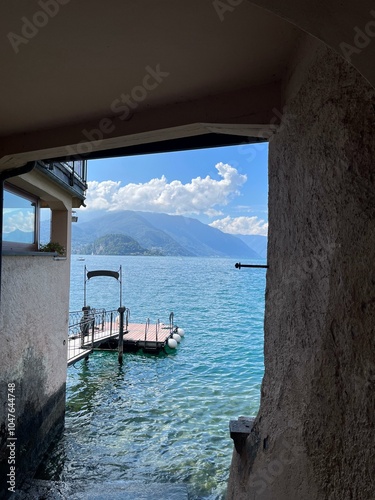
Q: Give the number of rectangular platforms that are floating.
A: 1